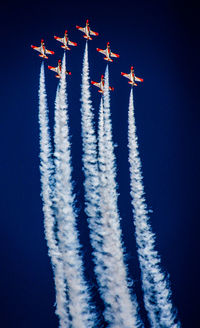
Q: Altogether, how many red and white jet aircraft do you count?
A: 7